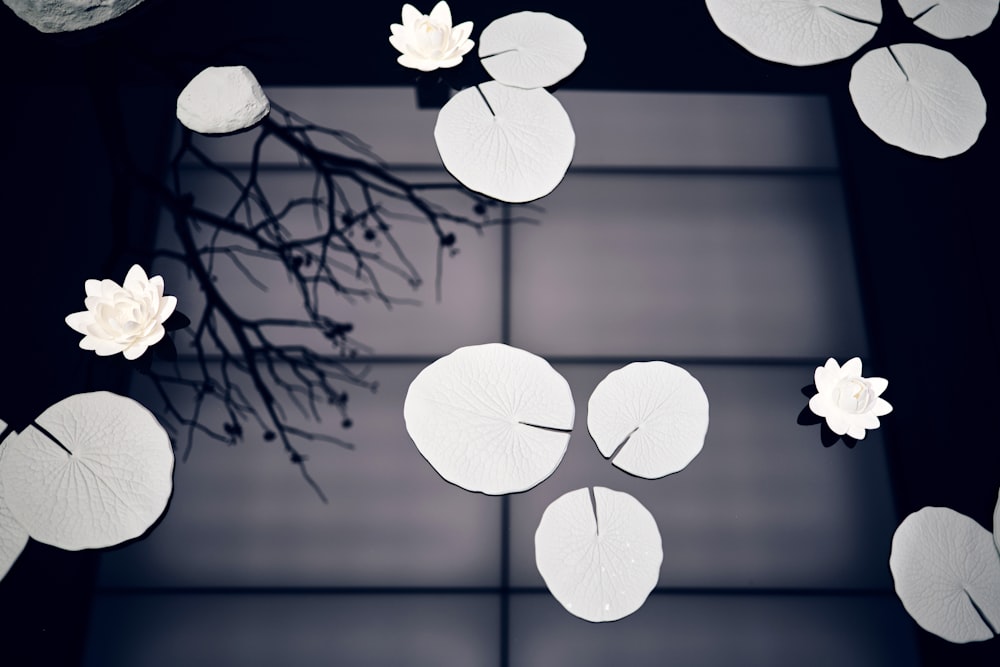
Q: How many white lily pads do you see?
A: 12